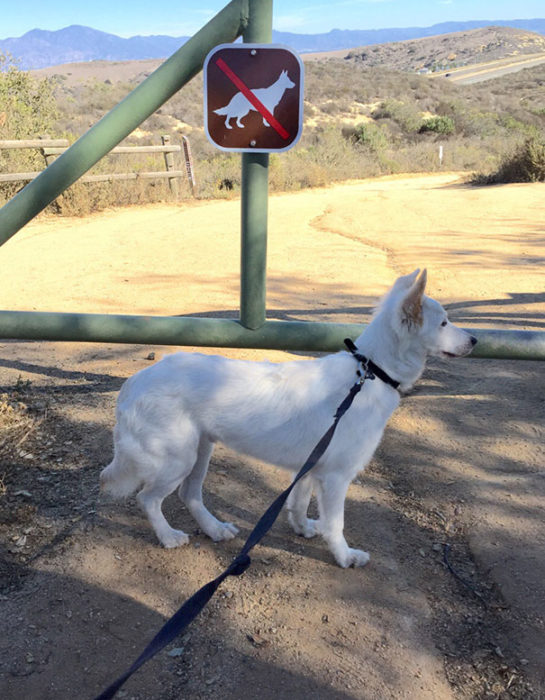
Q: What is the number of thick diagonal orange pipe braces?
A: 0